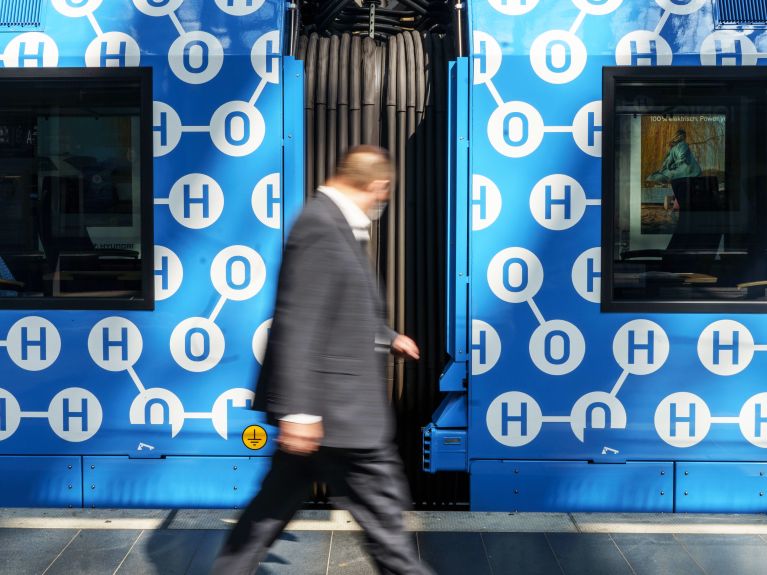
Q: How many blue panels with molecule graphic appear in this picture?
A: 2